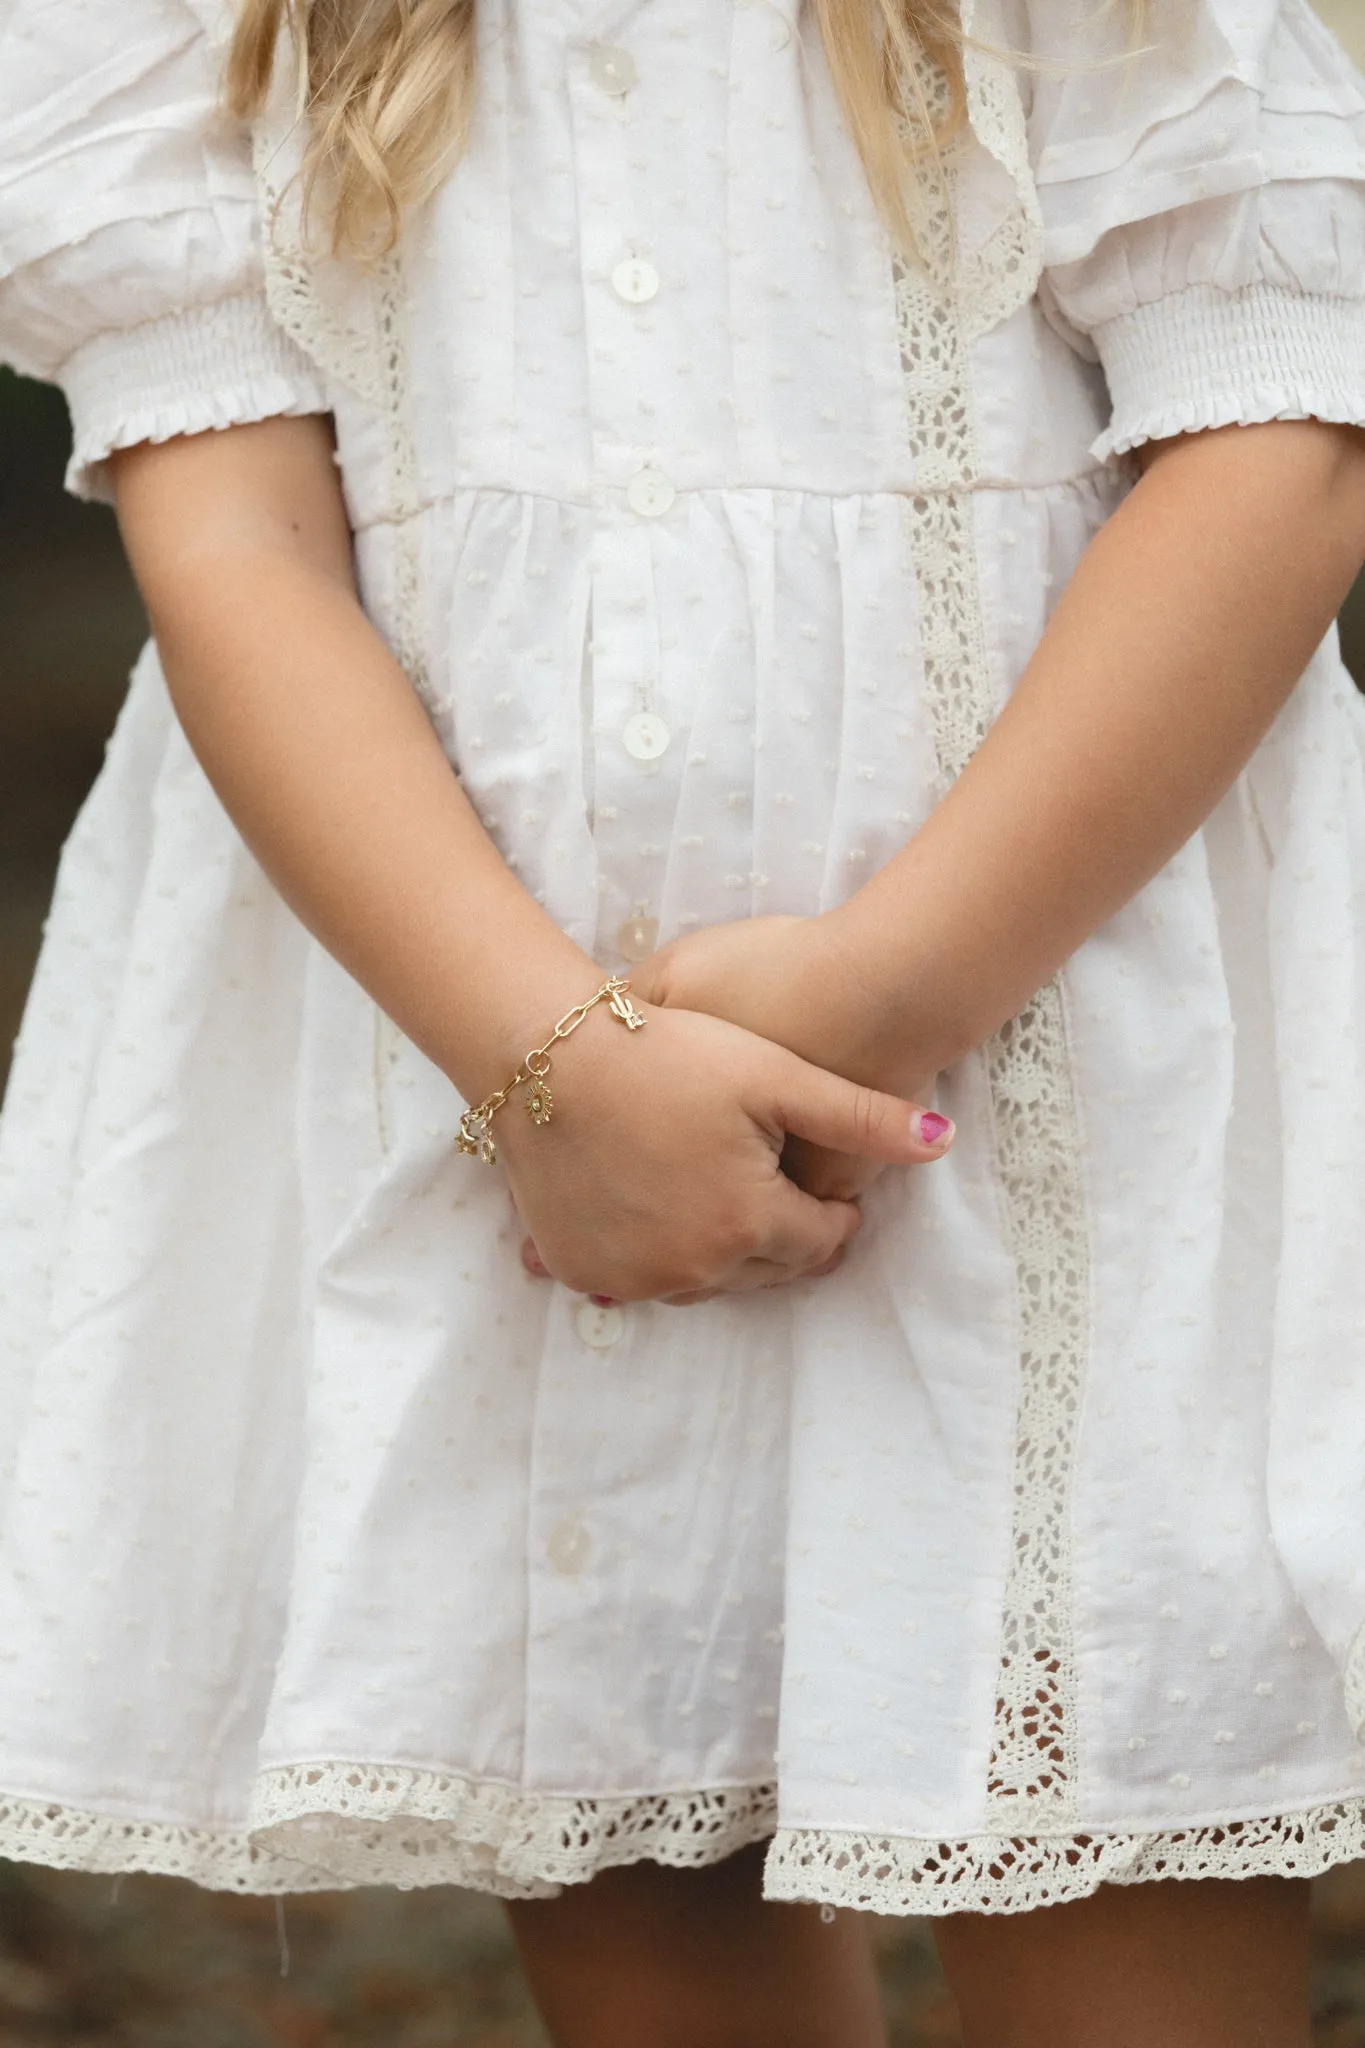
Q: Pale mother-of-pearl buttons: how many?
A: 7